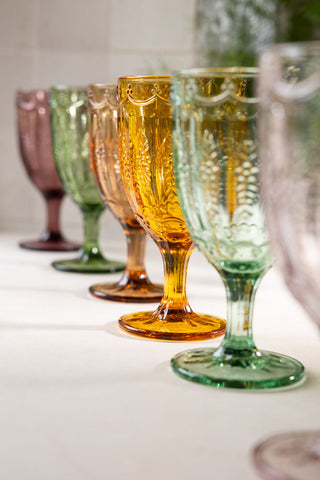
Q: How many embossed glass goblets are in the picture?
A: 6